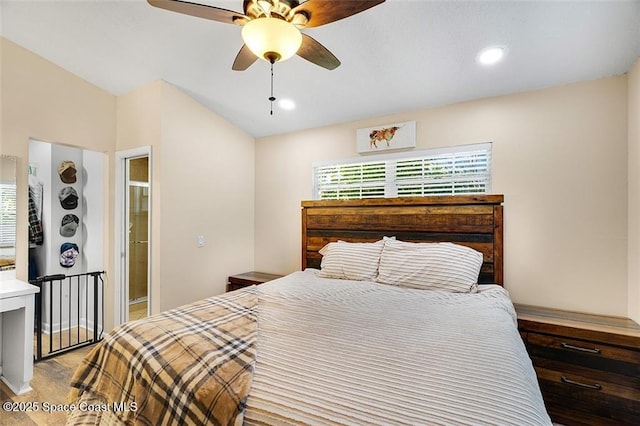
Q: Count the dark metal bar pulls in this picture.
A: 2